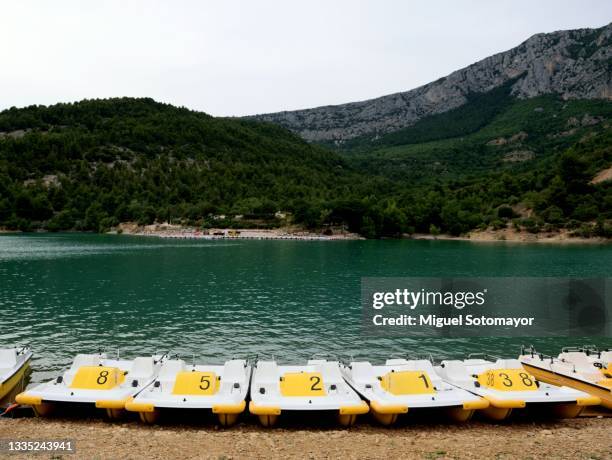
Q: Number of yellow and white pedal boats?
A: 7